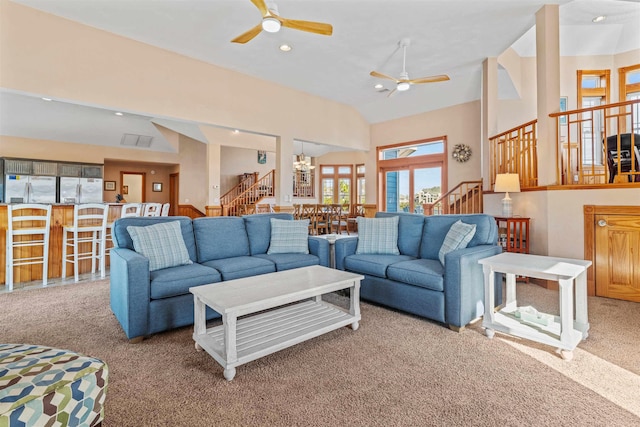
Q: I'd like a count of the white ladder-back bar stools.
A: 5